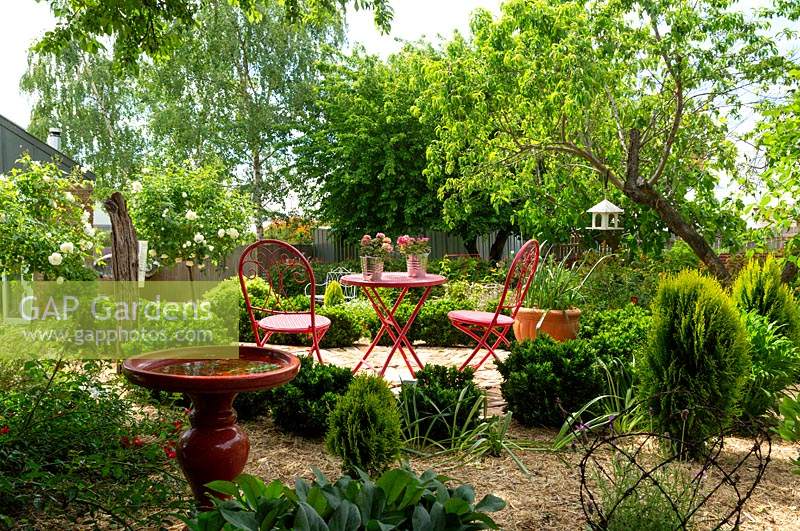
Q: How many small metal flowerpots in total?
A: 2